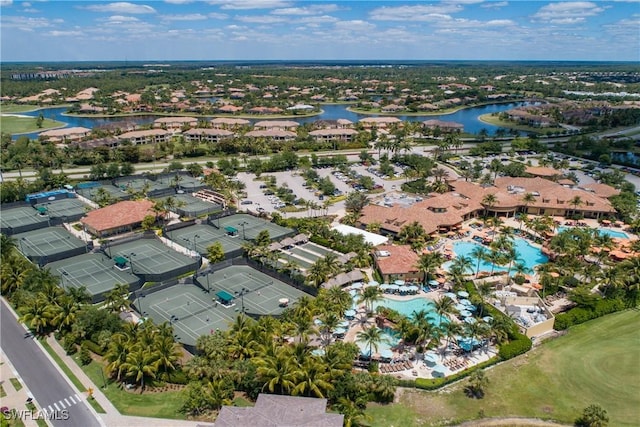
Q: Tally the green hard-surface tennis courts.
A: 13